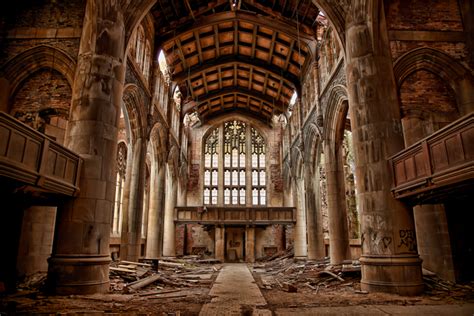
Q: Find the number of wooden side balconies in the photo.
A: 2